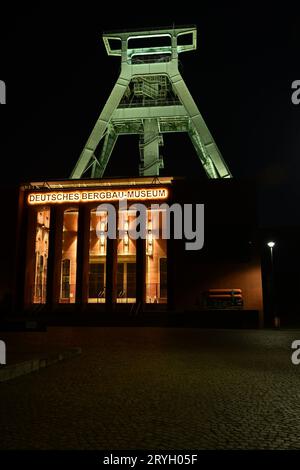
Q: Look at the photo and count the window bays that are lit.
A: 5